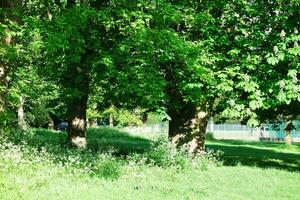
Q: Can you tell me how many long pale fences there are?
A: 1